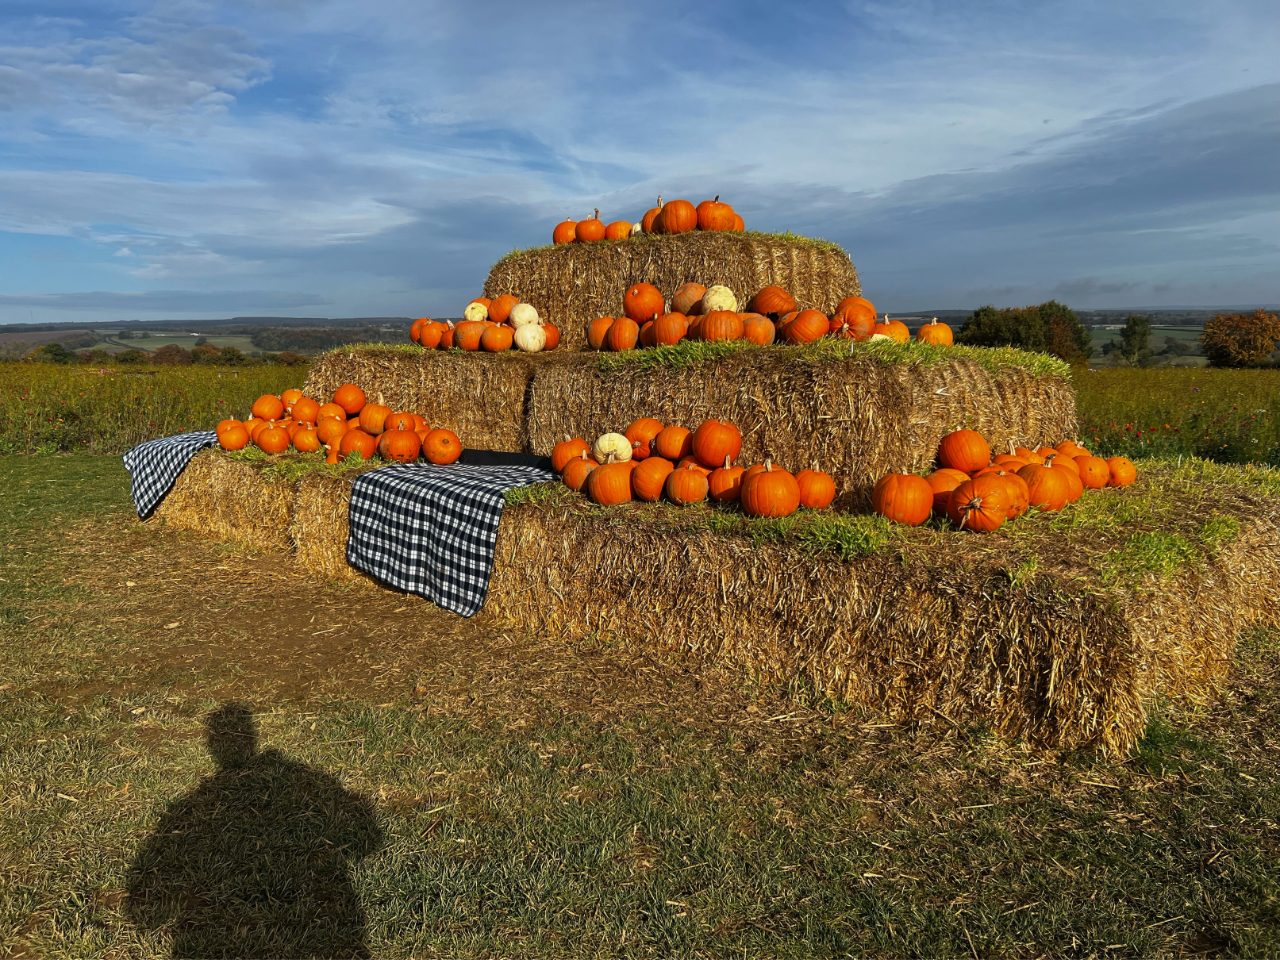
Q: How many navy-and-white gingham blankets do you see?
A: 2